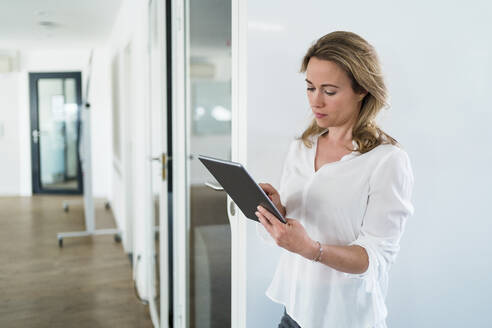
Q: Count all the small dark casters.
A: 4